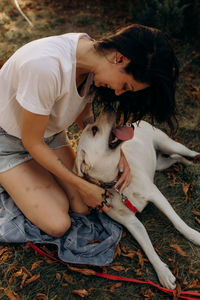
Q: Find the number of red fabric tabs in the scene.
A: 1